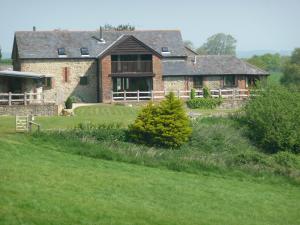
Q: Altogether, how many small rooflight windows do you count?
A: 3